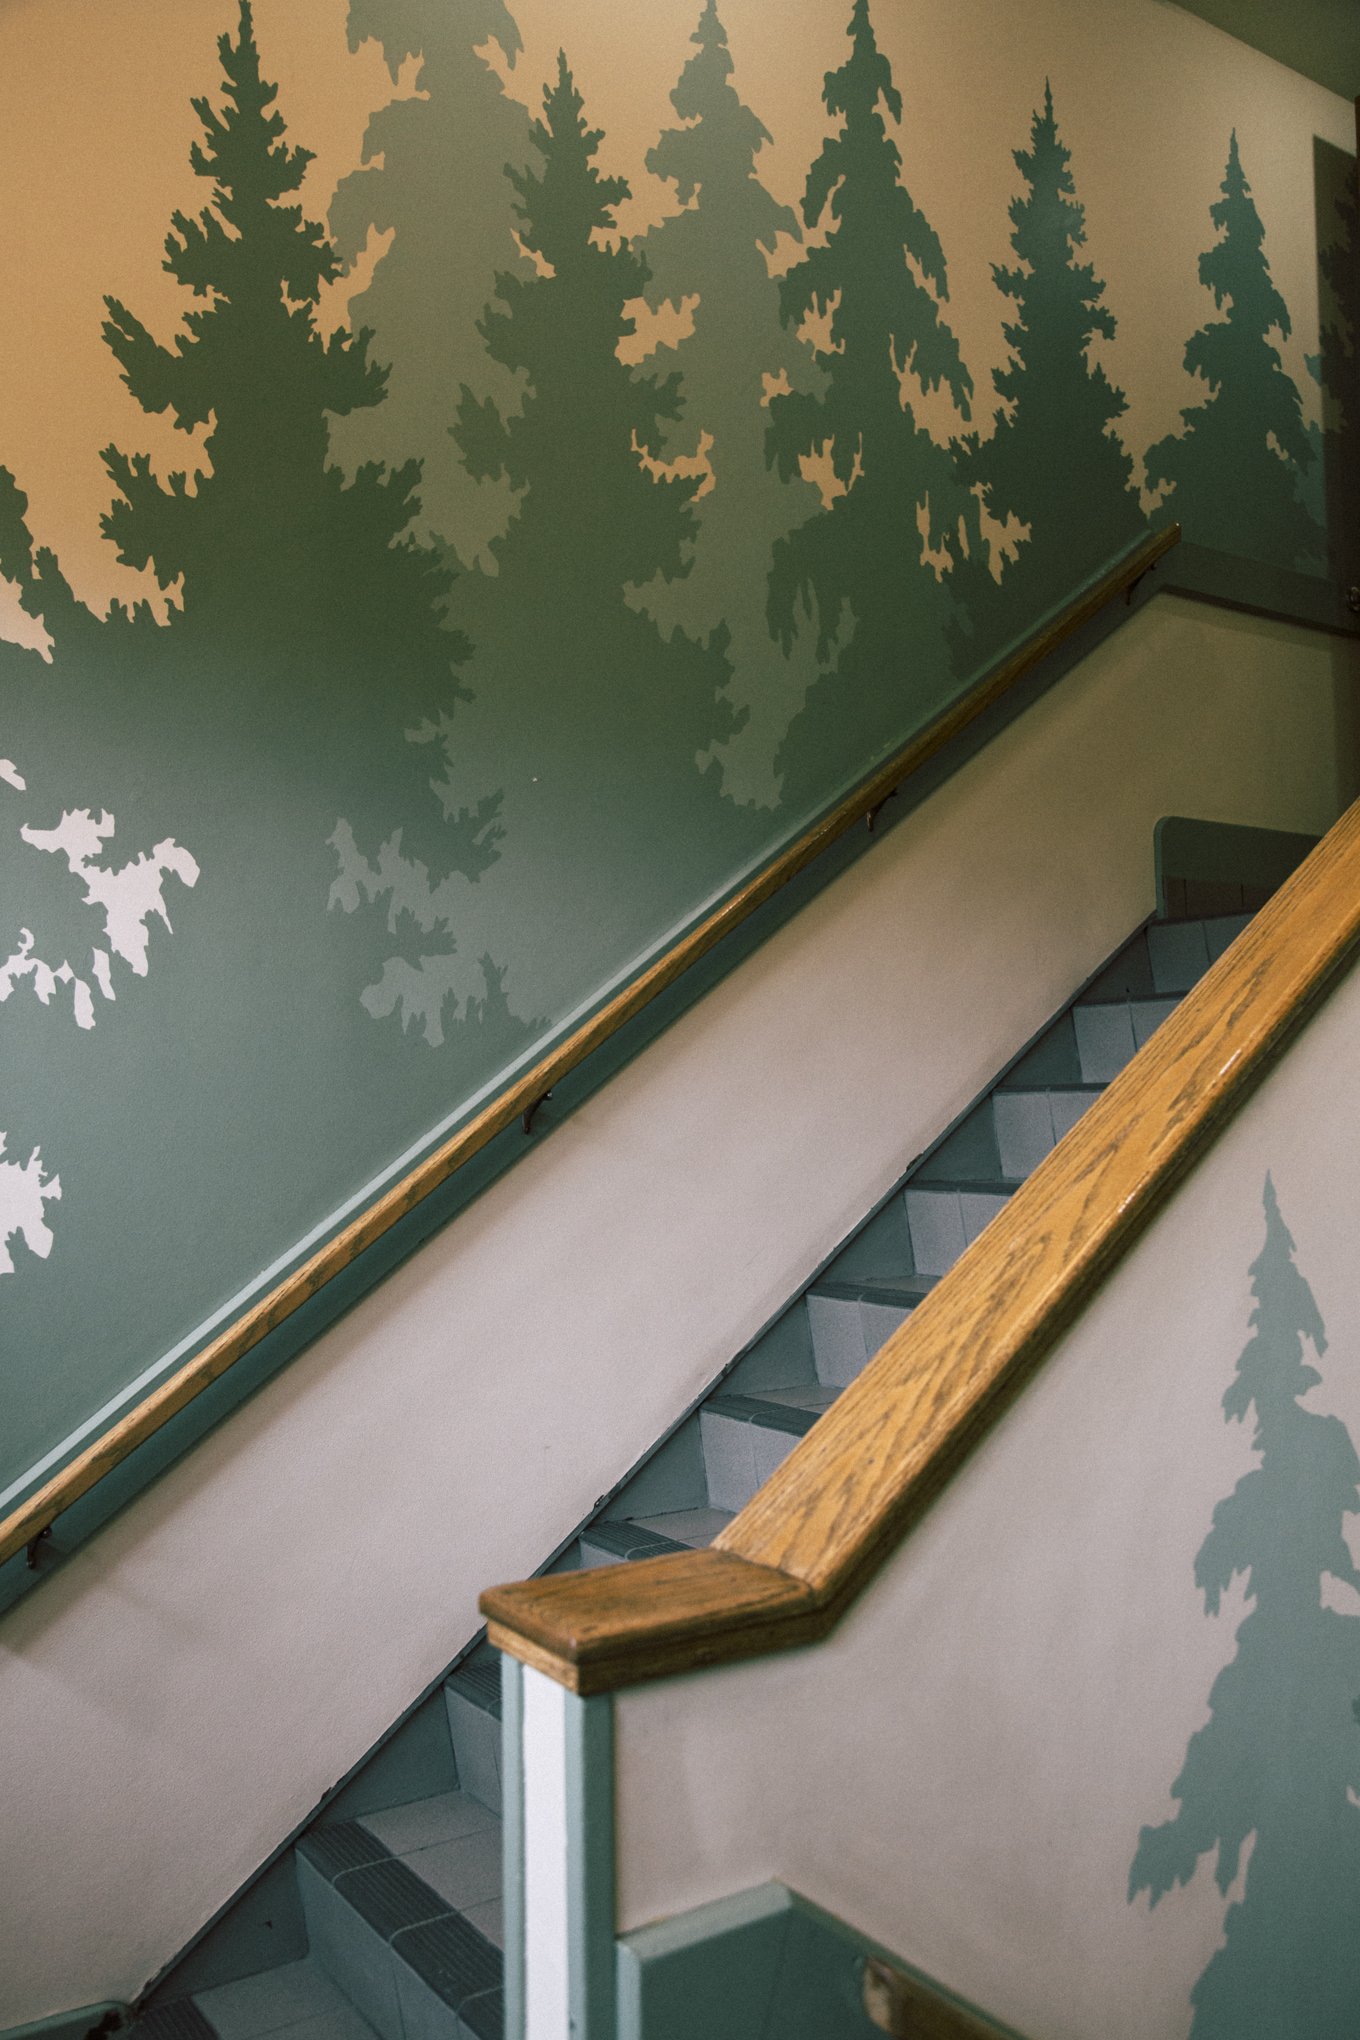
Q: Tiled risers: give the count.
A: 9